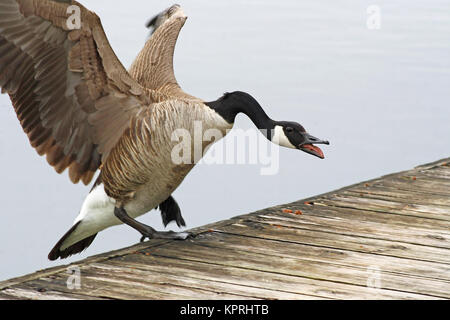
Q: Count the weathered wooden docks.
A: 1